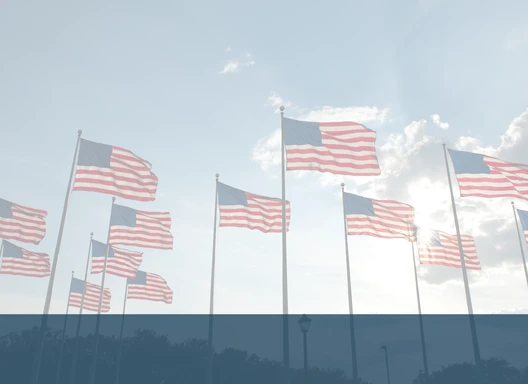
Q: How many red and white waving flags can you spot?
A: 13